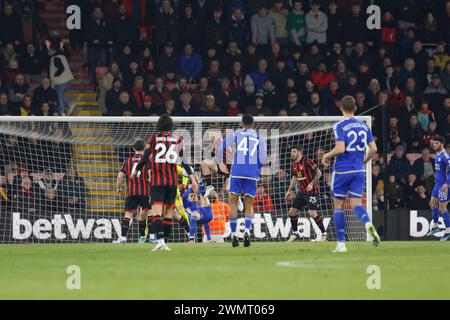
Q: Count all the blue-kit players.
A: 4